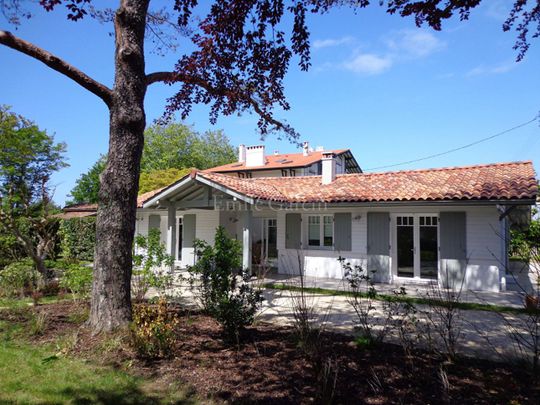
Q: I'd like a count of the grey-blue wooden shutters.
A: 6